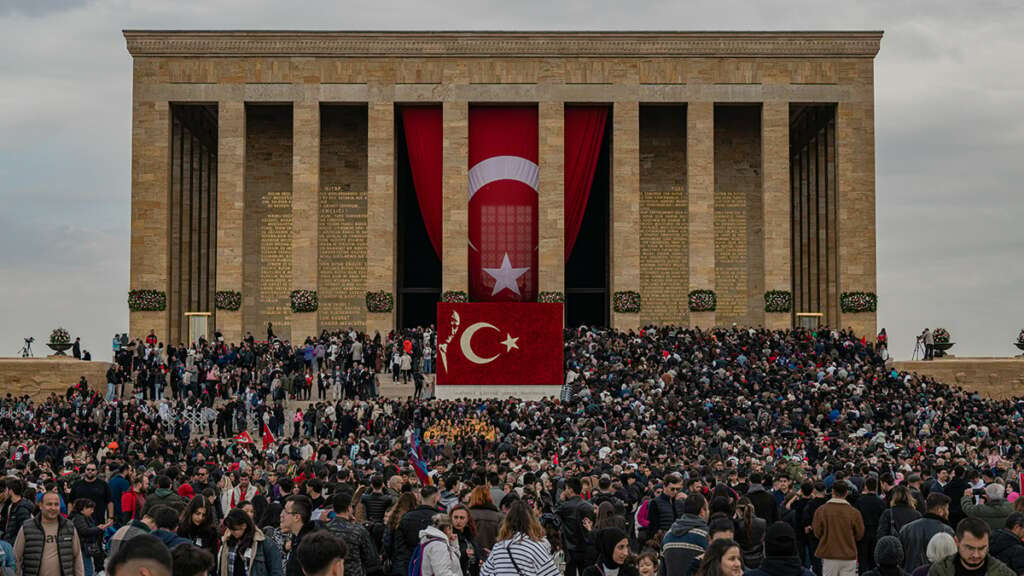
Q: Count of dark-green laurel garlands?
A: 10